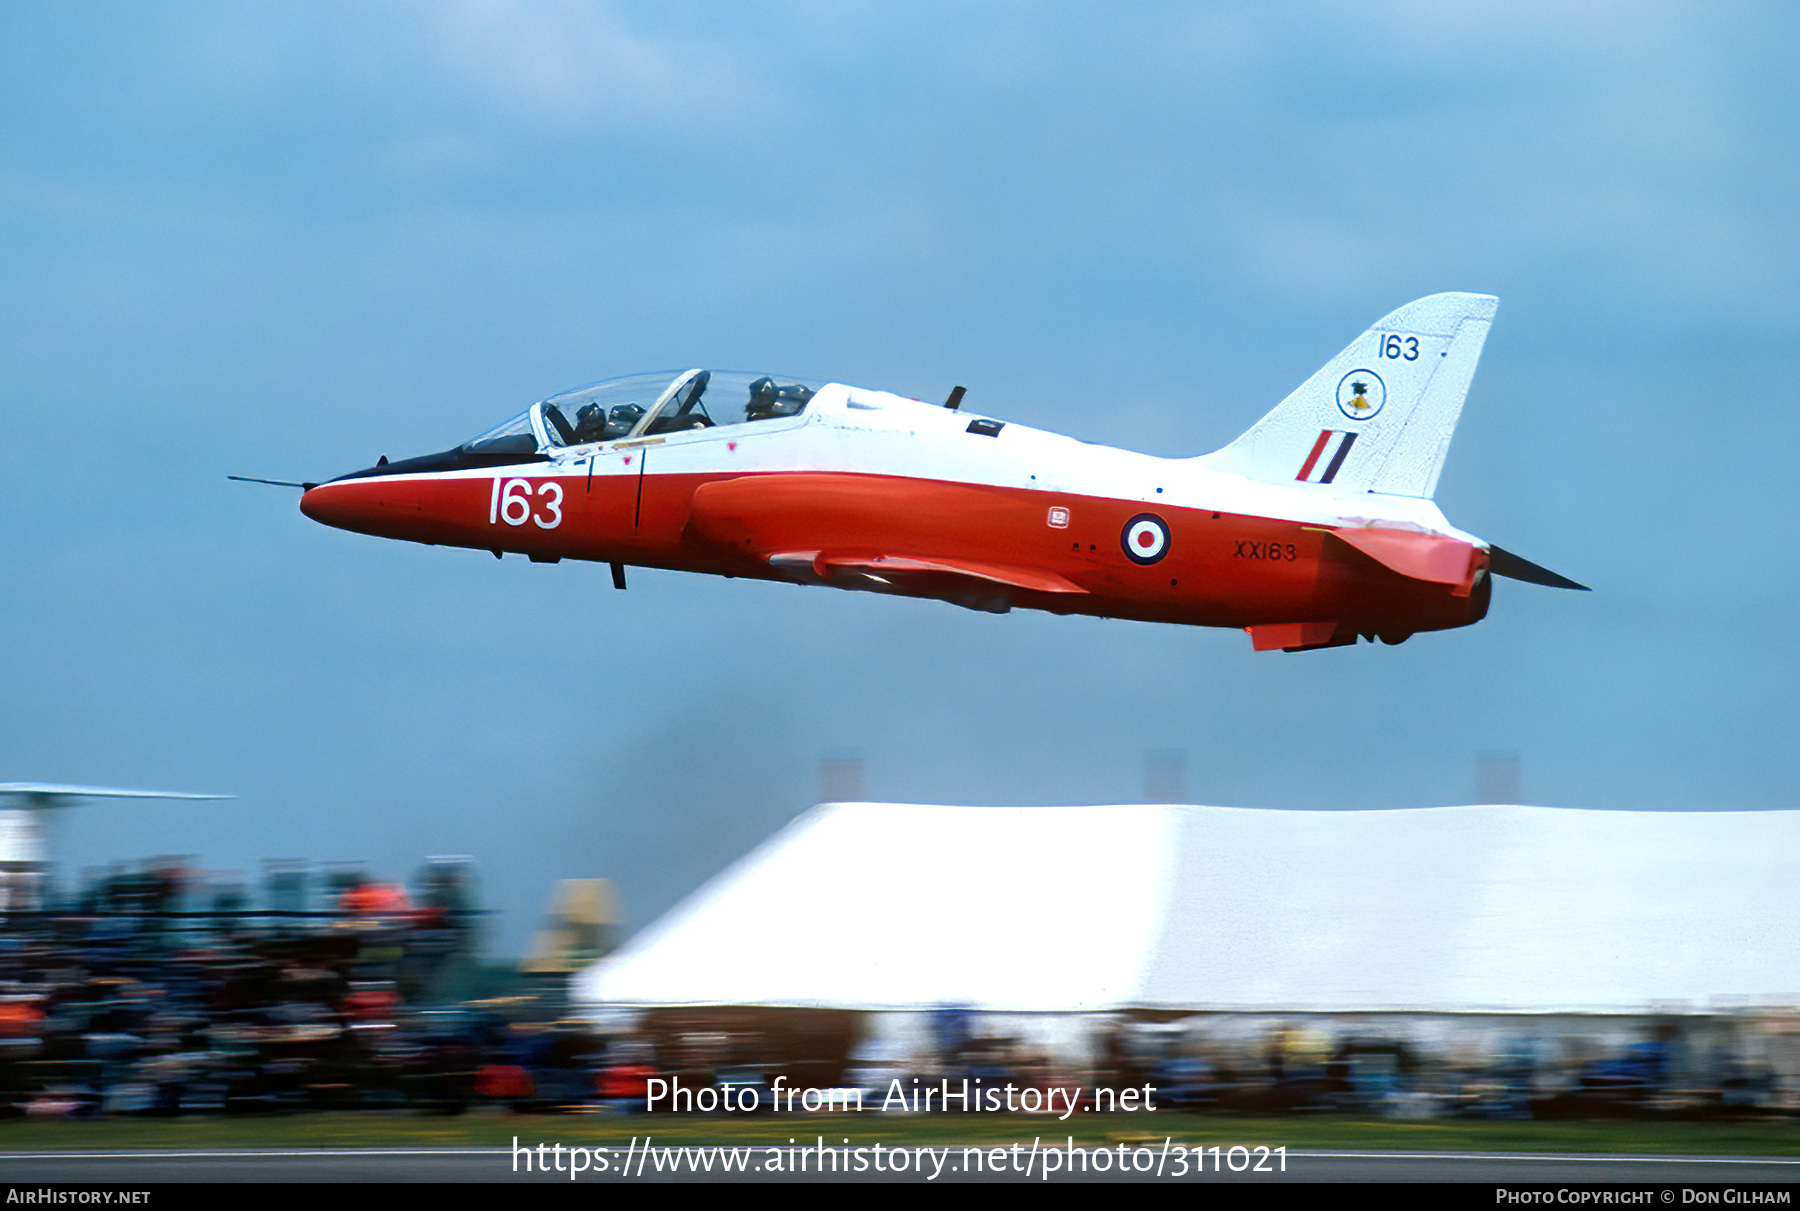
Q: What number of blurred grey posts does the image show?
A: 3